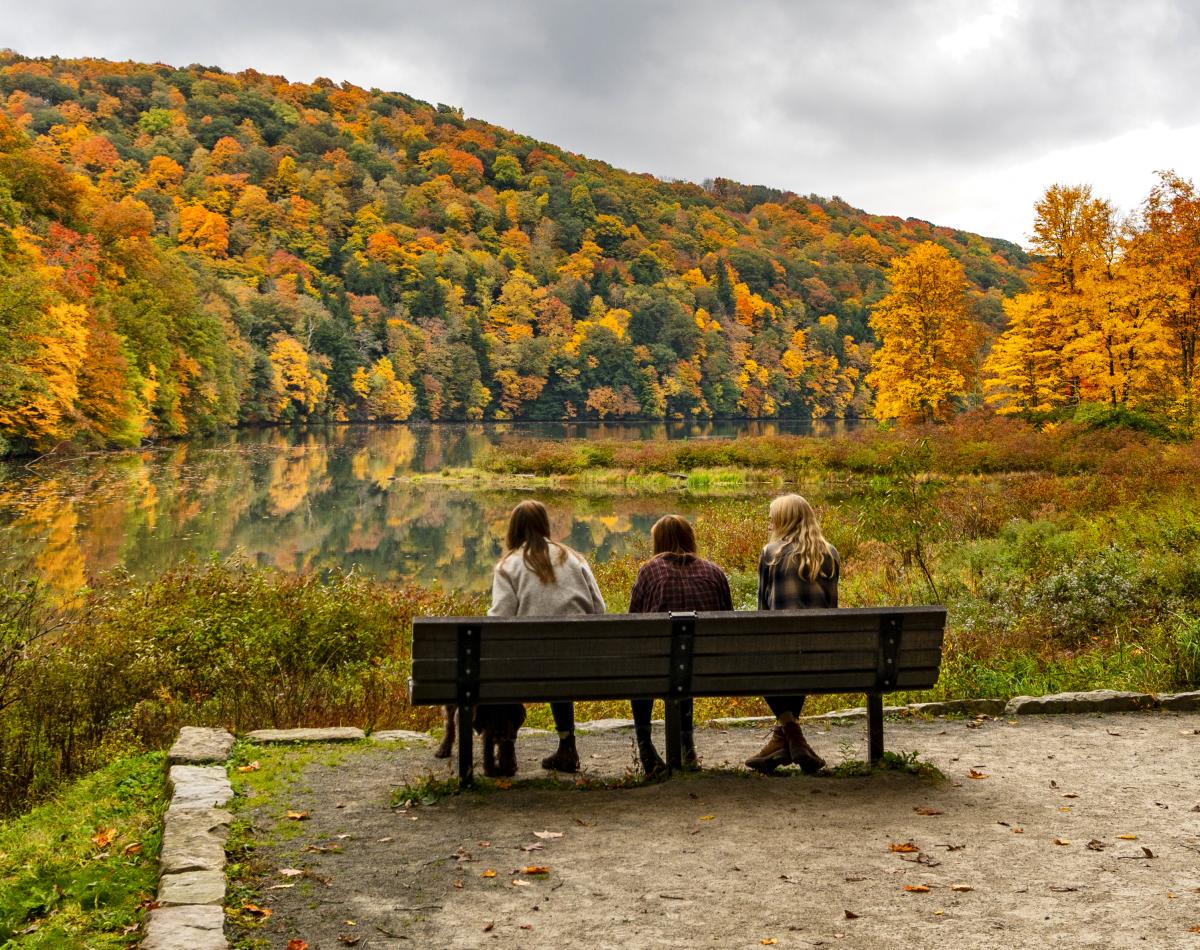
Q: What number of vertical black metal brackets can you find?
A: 3